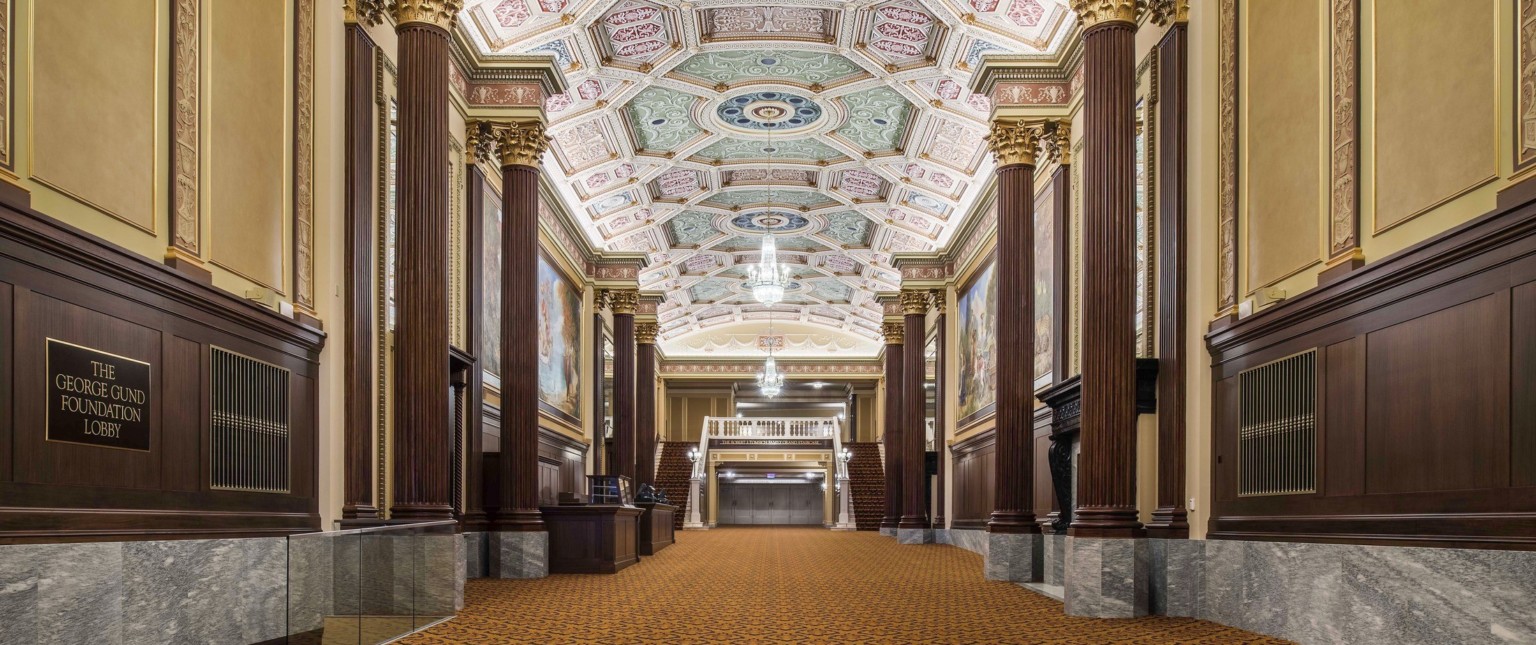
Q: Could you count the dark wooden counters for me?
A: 2